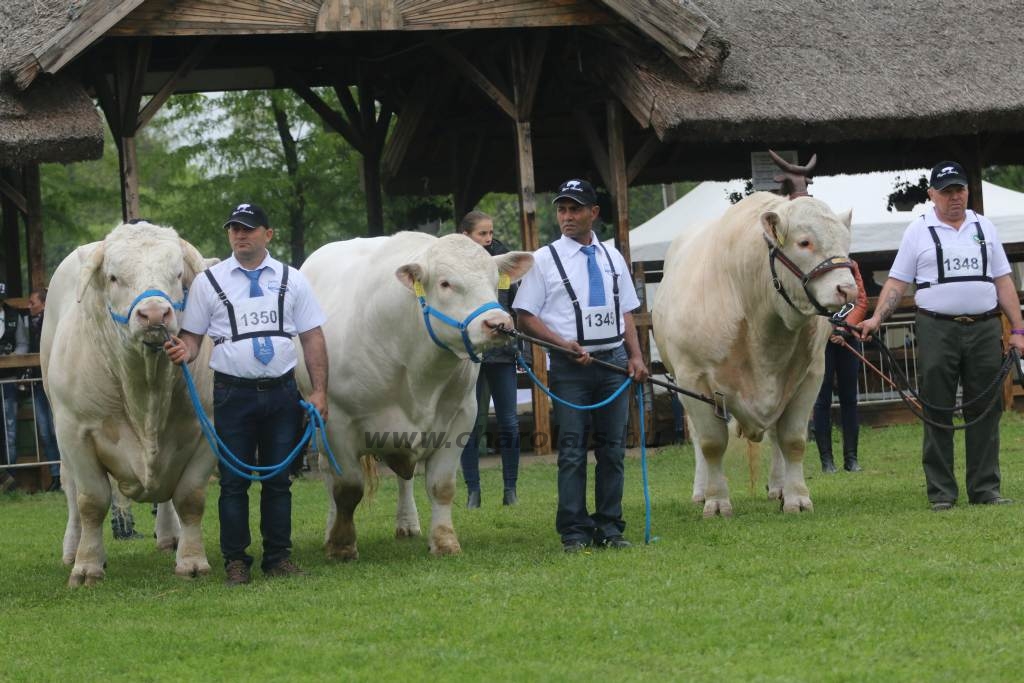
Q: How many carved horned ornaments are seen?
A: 1